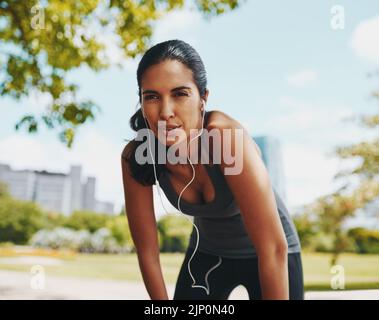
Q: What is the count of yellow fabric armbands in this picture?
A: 0